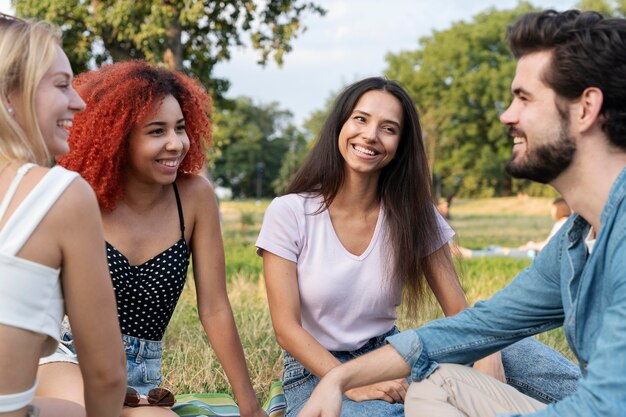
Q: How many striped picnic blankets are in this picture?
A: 1